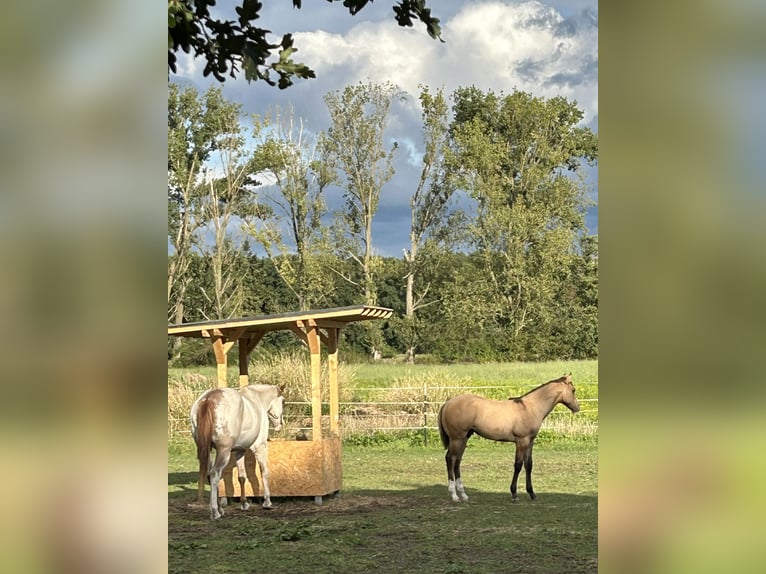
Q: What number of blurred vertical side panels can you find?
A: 2